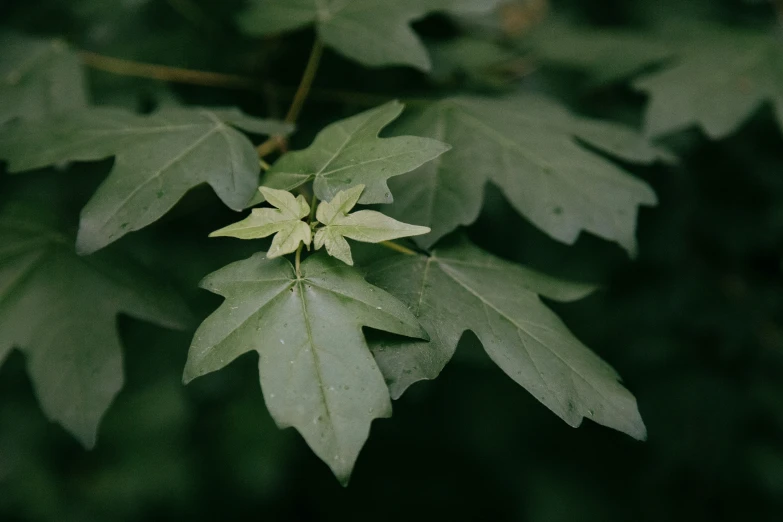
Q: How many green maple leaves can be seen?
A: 11